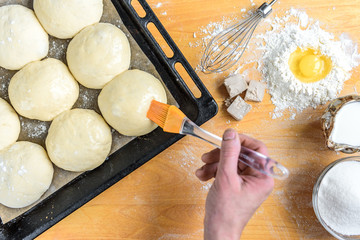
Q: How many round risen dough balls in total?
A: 8